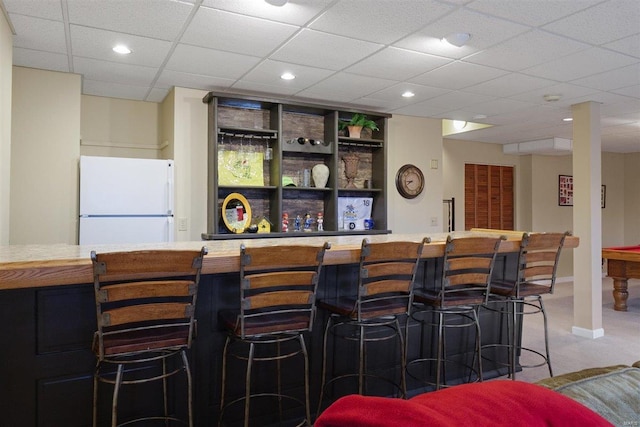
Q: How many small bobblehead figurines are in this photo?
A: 4